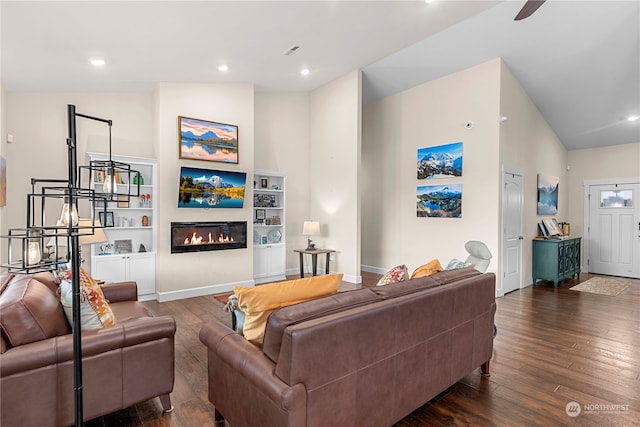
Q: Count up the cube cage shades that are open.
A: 3